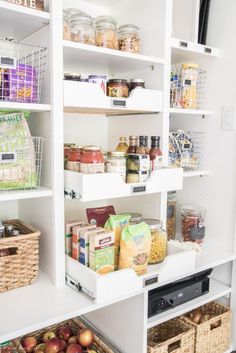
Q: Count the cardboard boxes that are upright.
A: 4